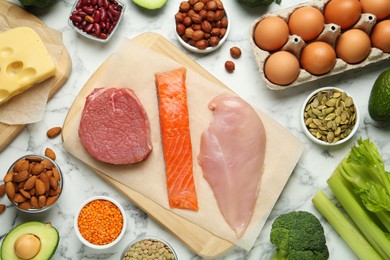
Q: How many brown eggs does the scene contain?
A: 8